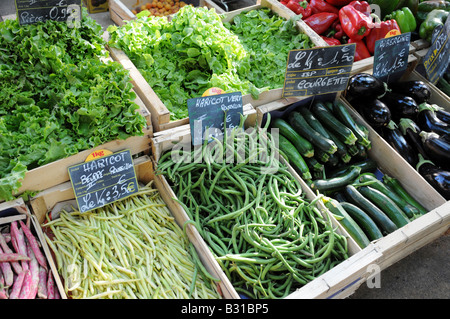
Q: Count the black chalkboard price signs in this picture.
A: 6